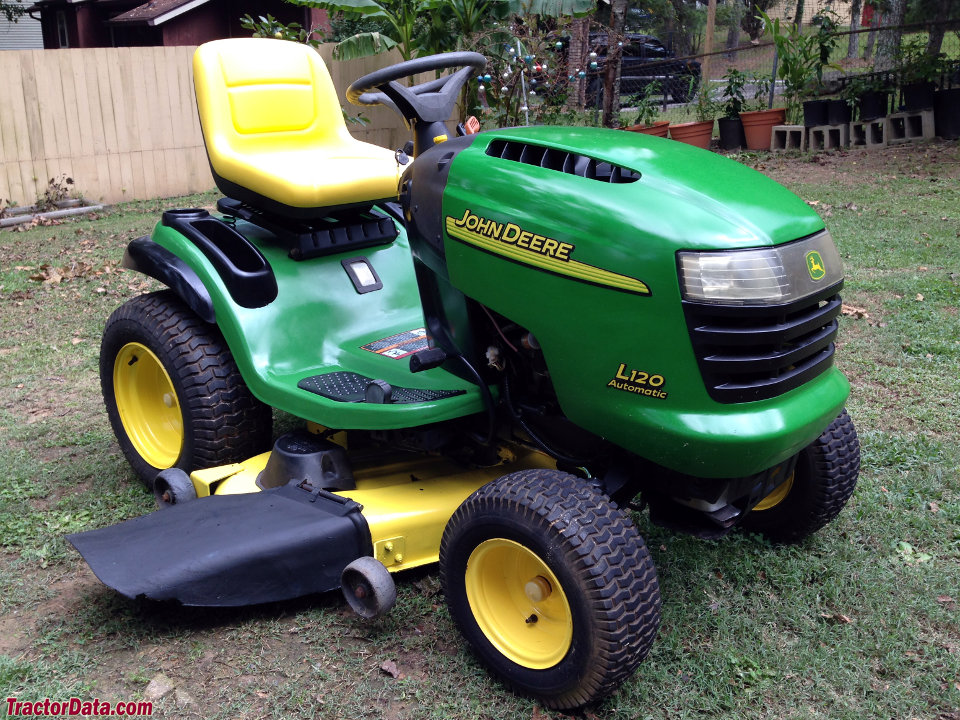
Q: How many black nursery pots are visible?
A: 6